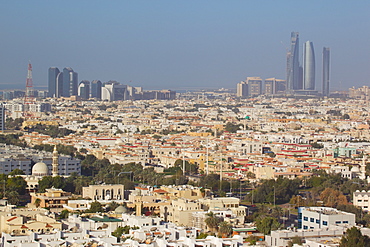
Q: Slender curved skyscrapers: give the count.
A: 3